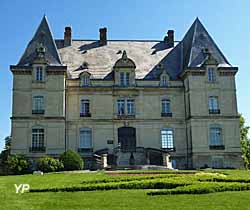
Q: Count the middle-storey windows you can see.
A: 6